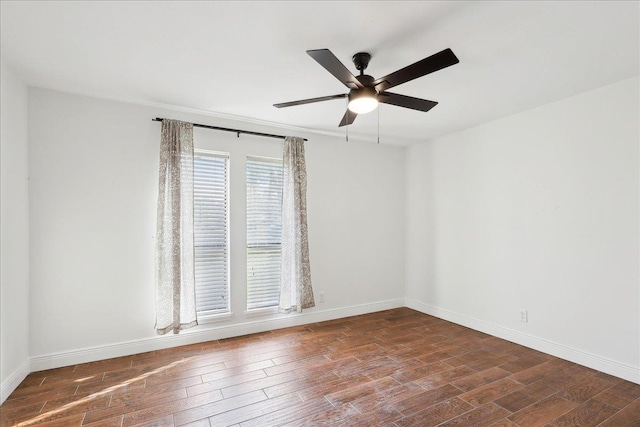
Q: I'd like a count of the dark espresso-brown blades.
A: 5